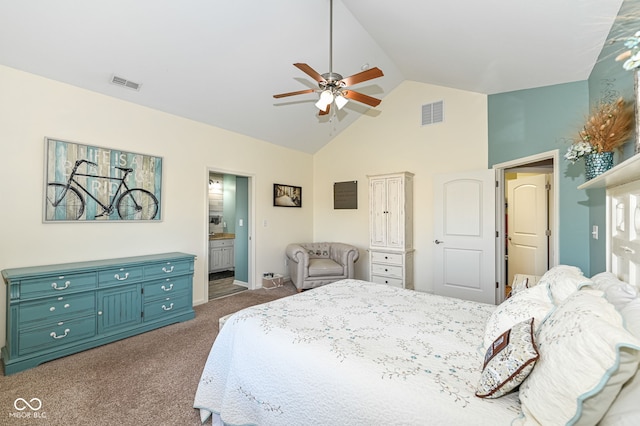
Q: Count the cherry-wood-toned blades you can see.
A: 5